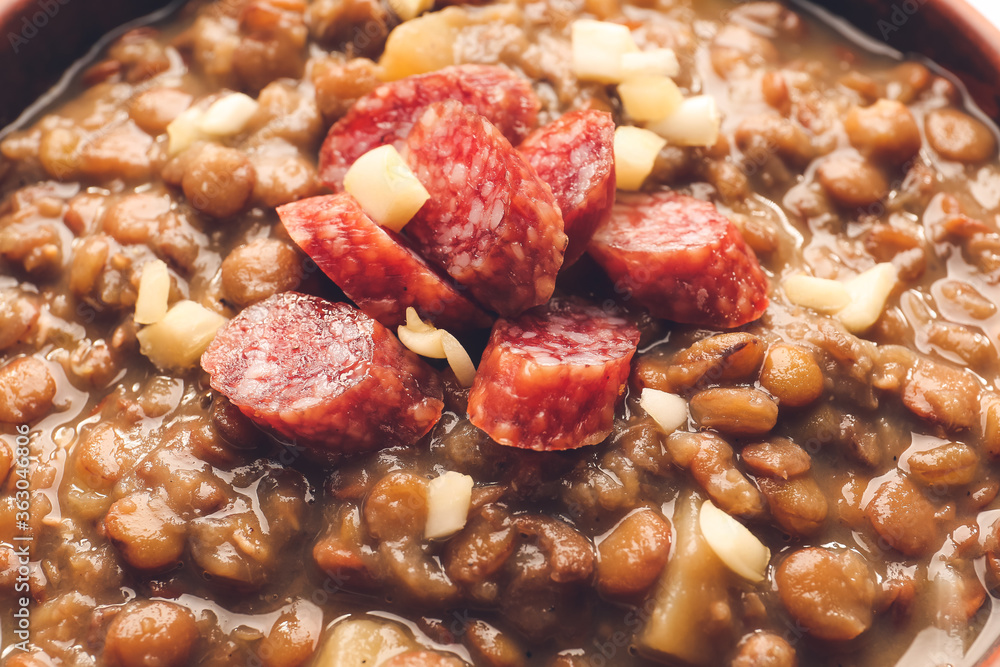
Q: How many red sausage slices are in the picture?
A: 7